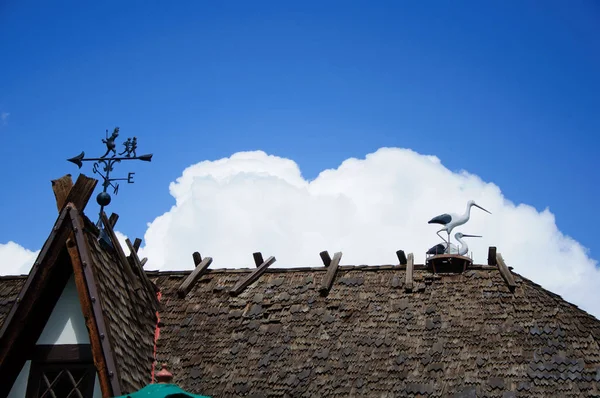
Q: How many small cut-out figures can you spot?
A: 3